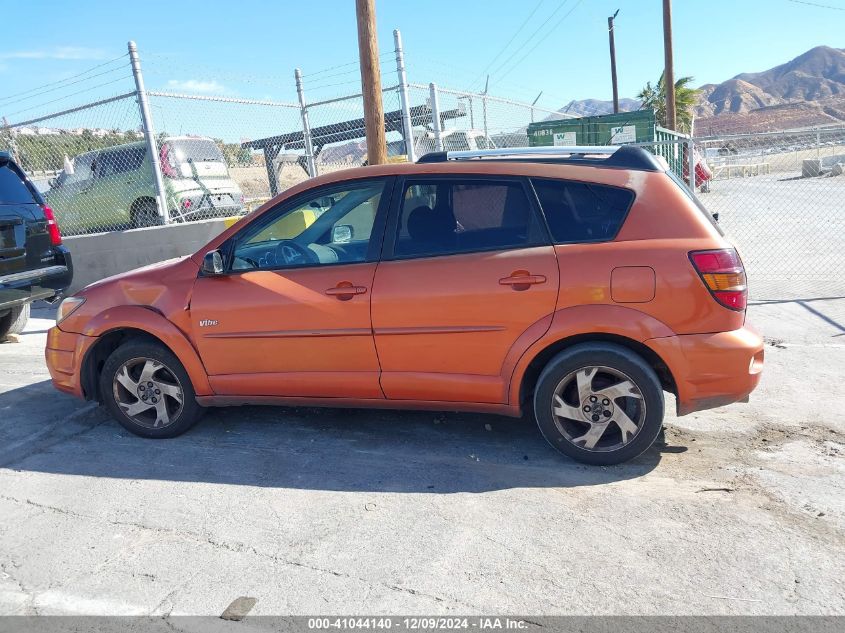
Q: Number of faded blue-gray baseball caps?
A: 0